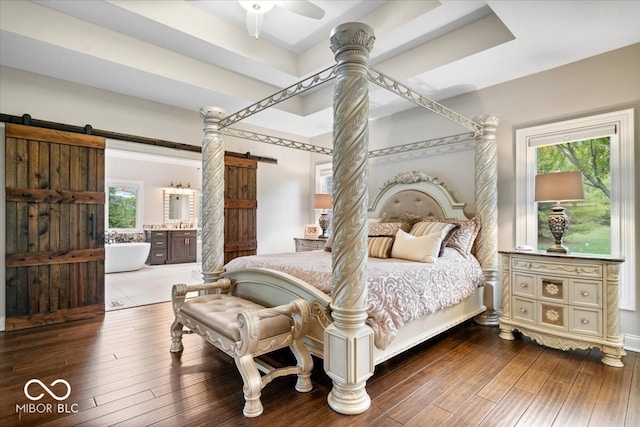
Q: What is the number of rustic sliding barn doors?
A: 2